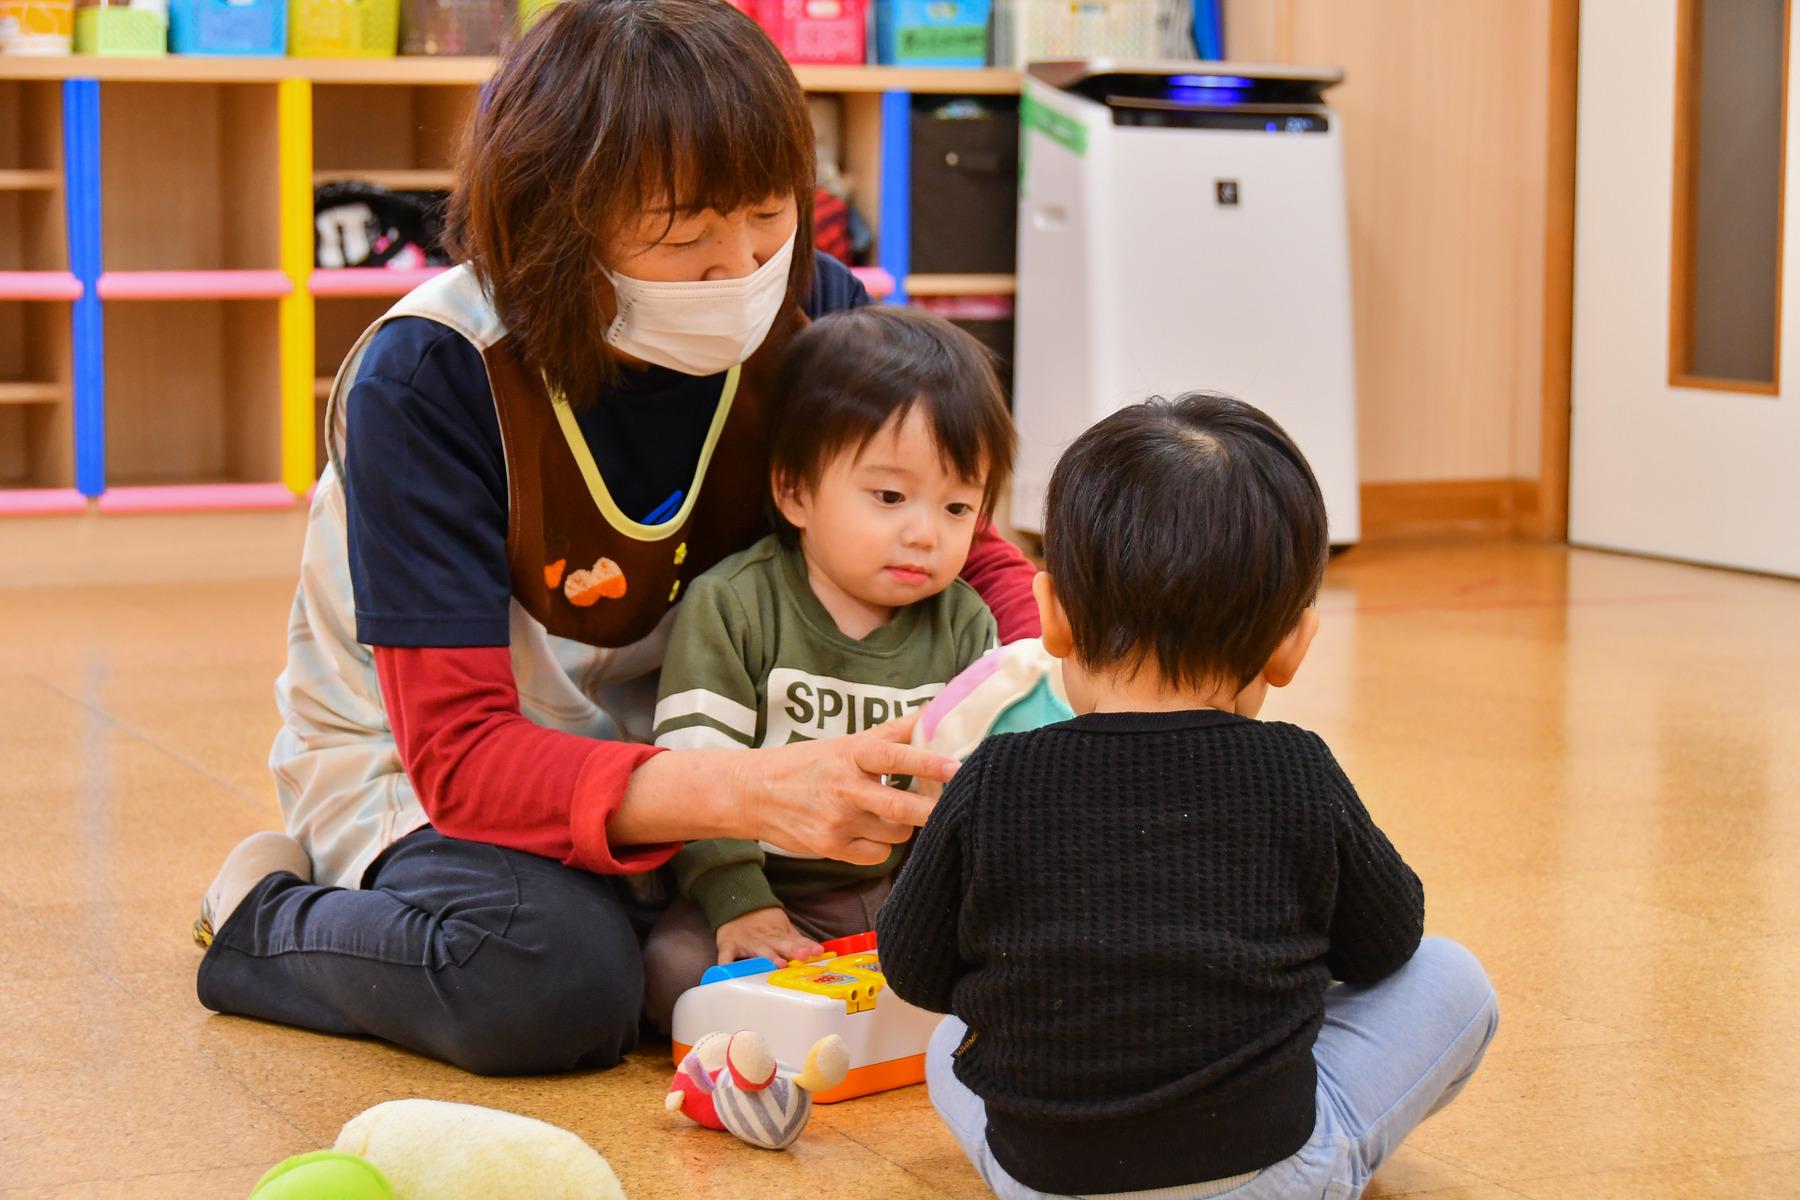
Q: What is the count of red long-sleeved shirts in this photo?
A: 1